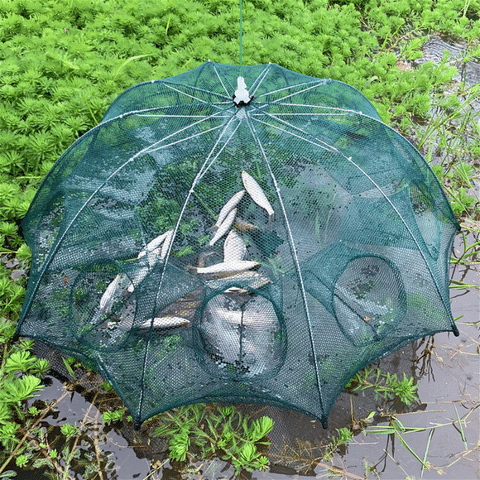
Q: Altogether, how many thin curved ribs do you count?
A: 10